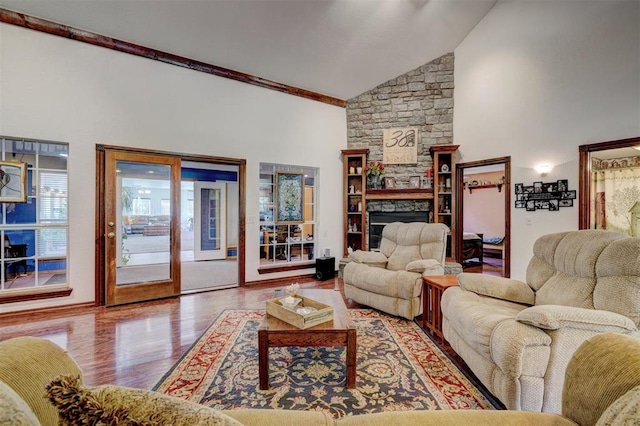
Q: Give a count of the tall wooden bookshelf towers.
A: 2